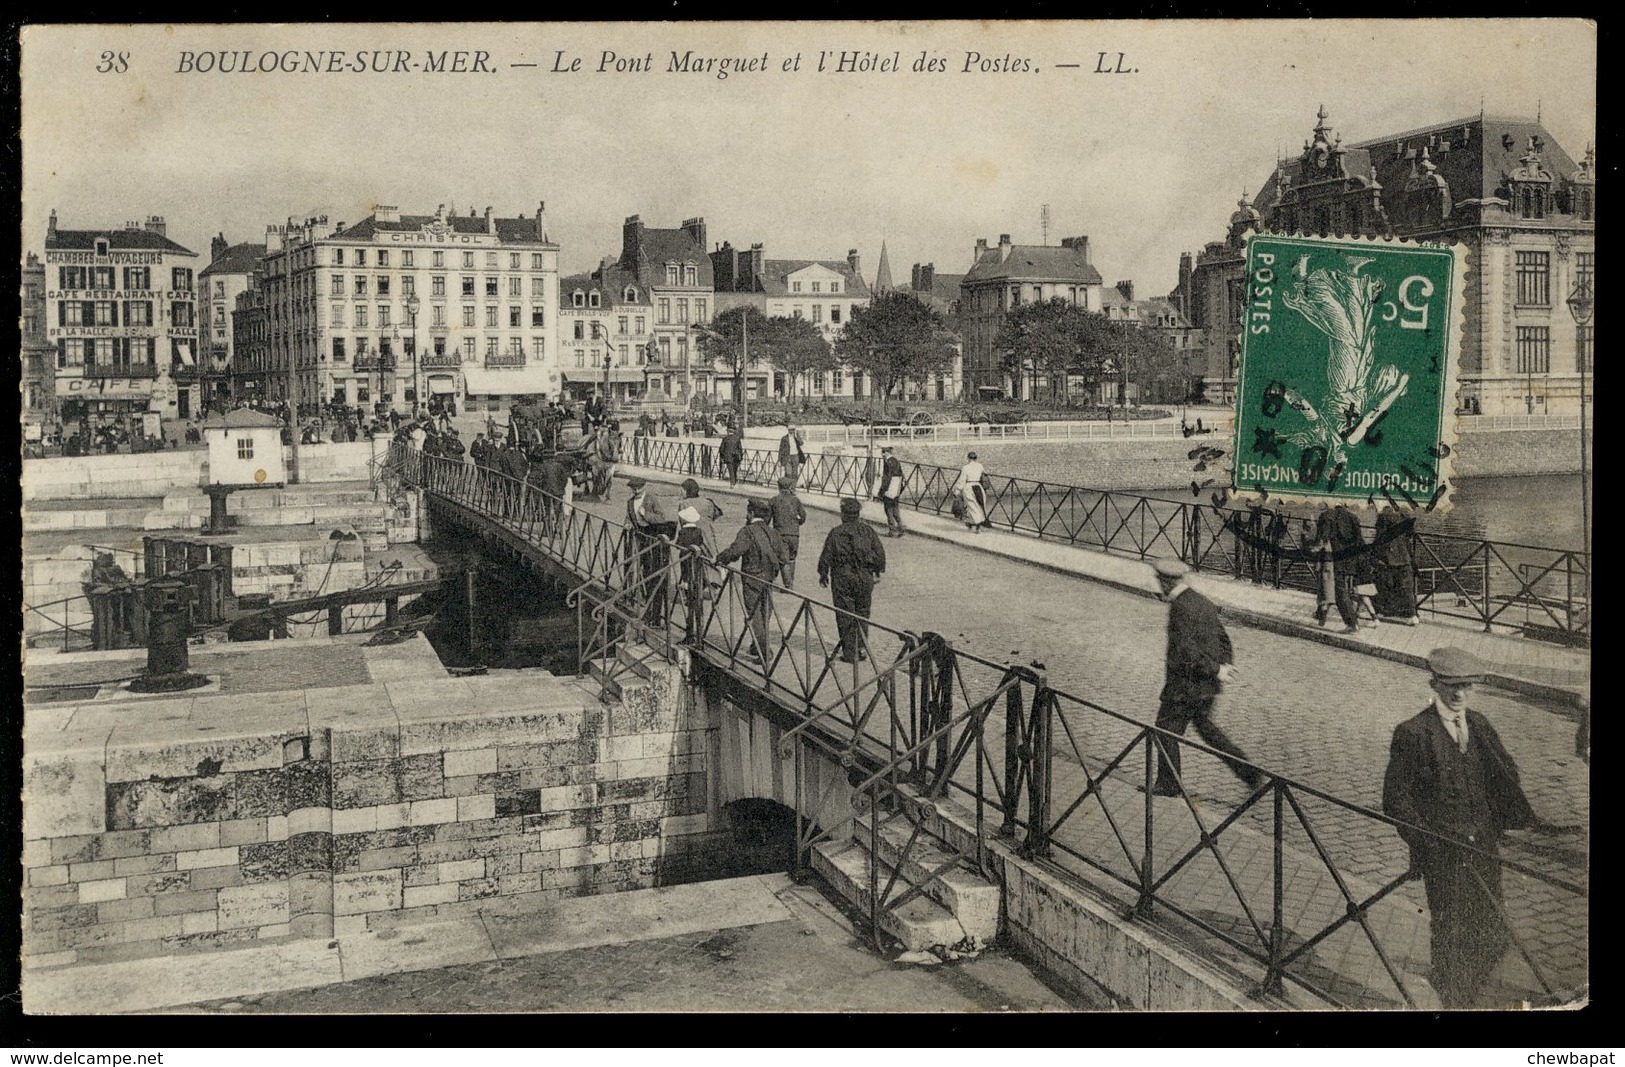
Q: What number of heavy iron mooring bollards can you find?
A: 2